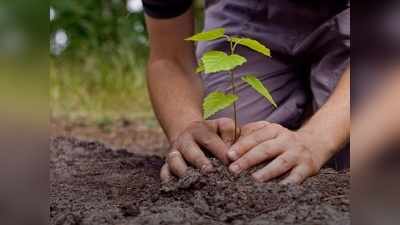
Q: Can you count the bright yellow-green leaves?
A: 5